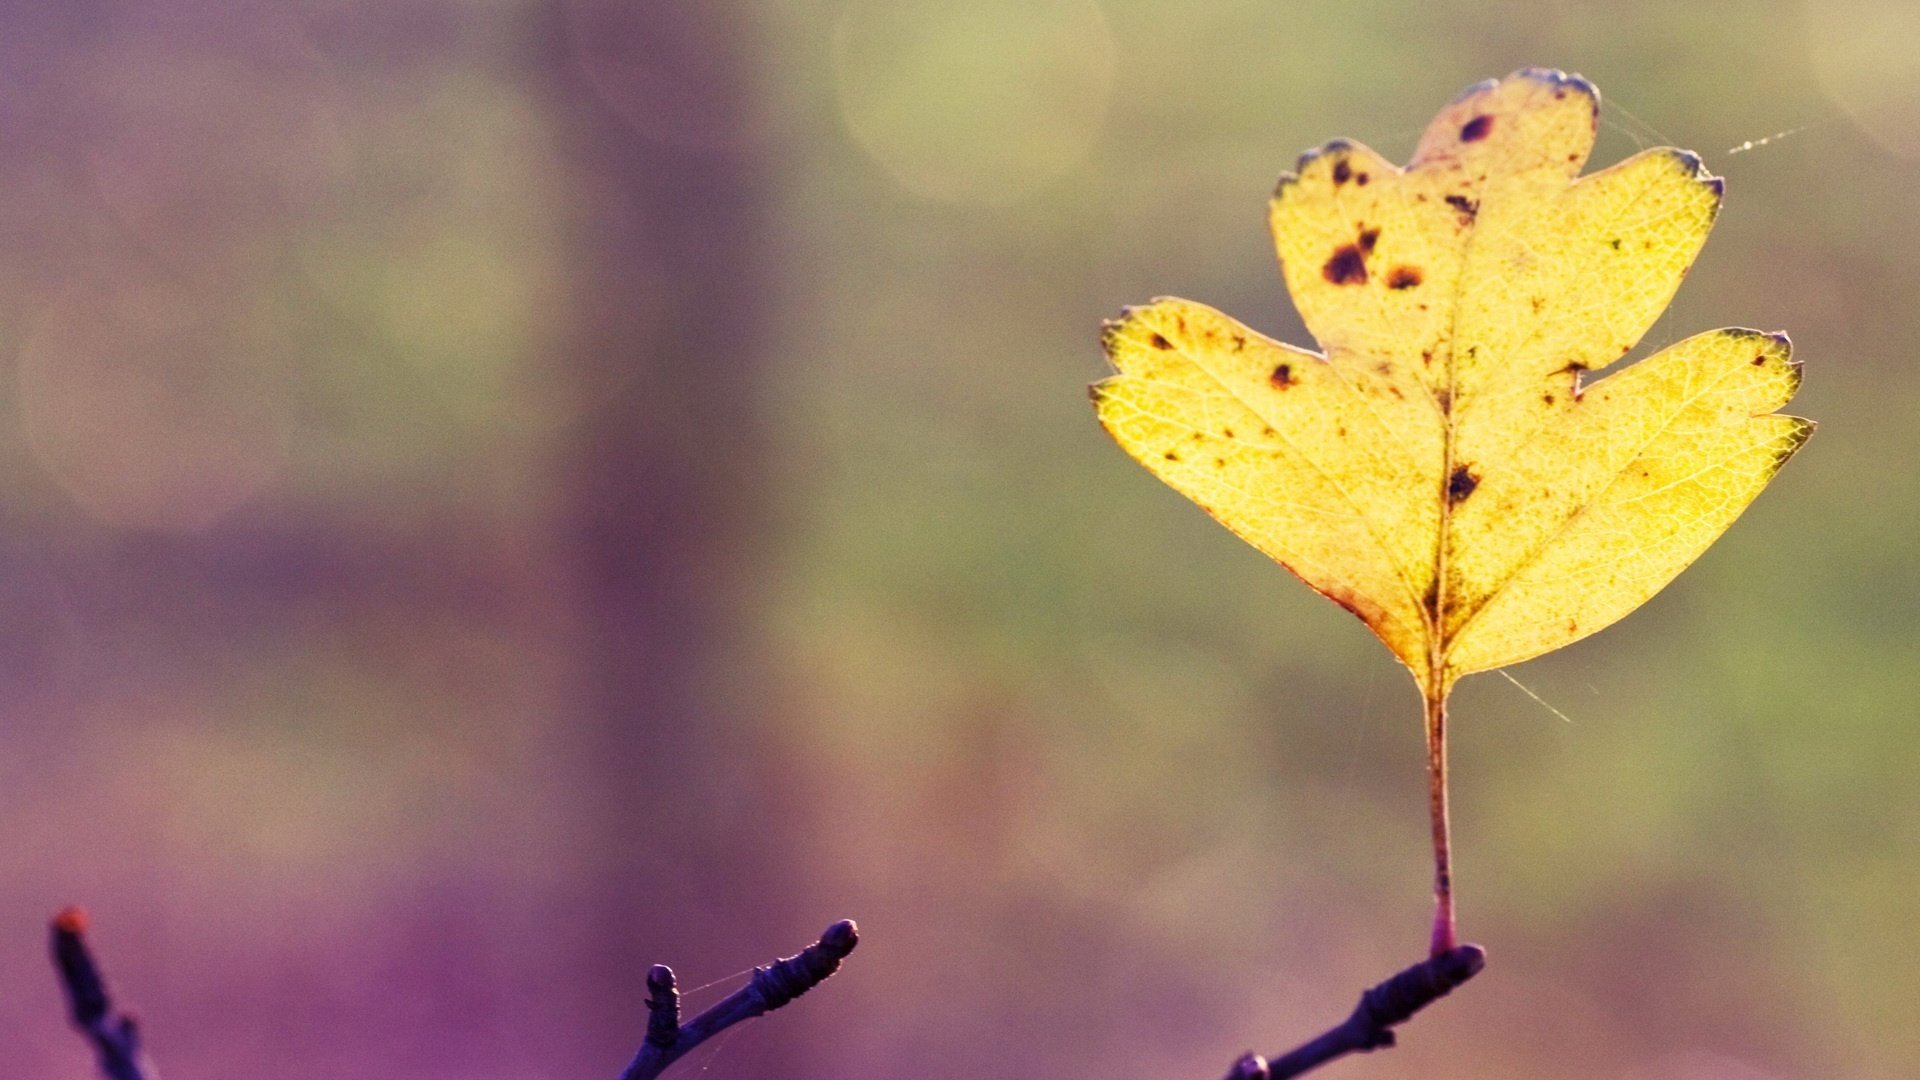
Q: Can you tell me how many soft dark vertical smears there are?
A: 1